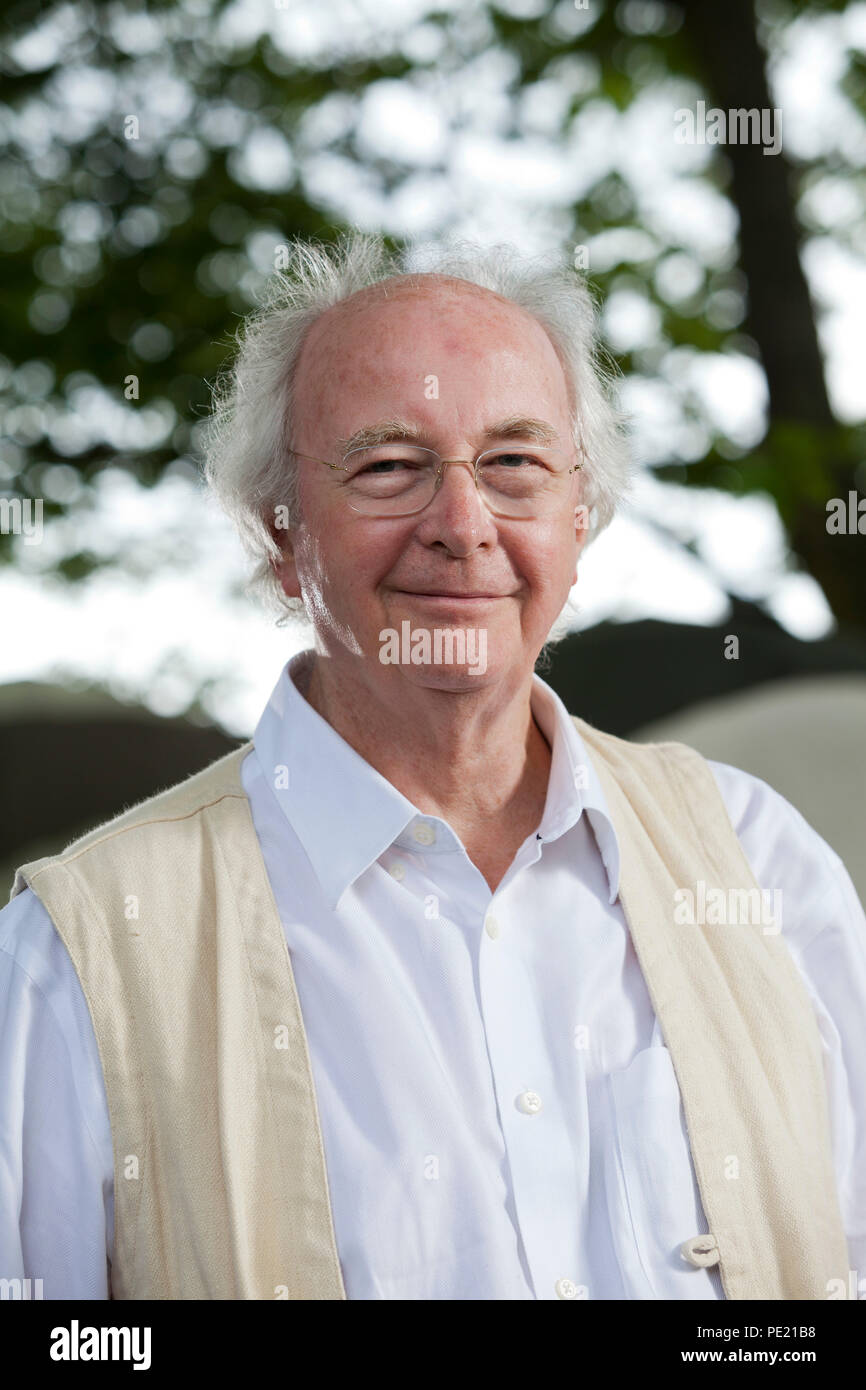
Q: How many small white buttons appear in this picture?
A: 5